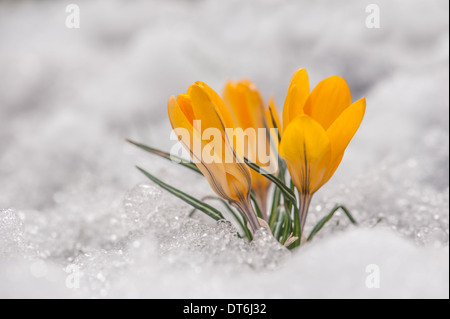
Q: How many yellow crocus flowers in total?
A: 3